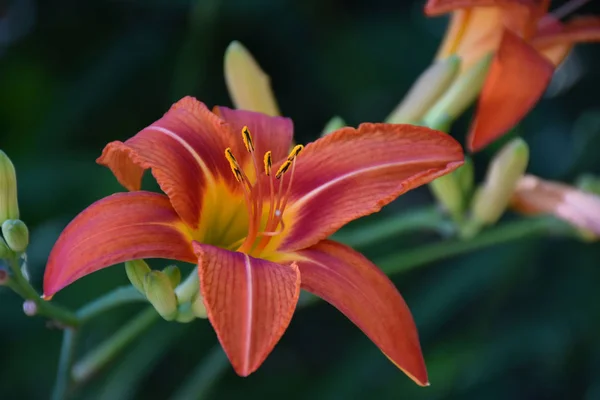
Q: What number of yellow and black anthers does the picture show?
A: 6